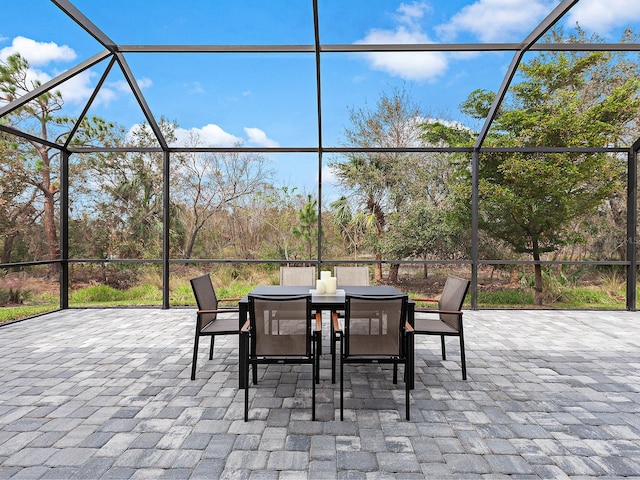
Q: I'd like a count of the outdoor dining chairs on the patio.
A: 6